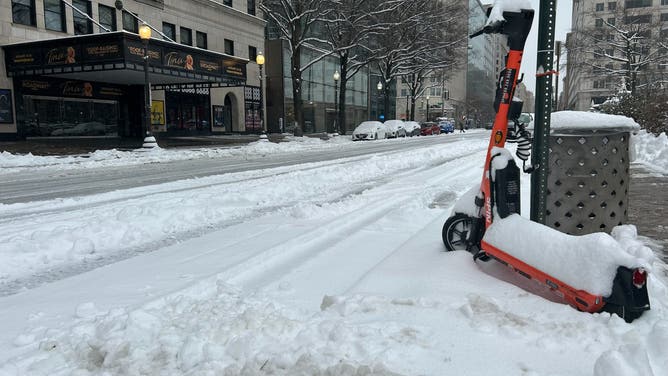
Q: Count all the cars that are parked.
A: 5